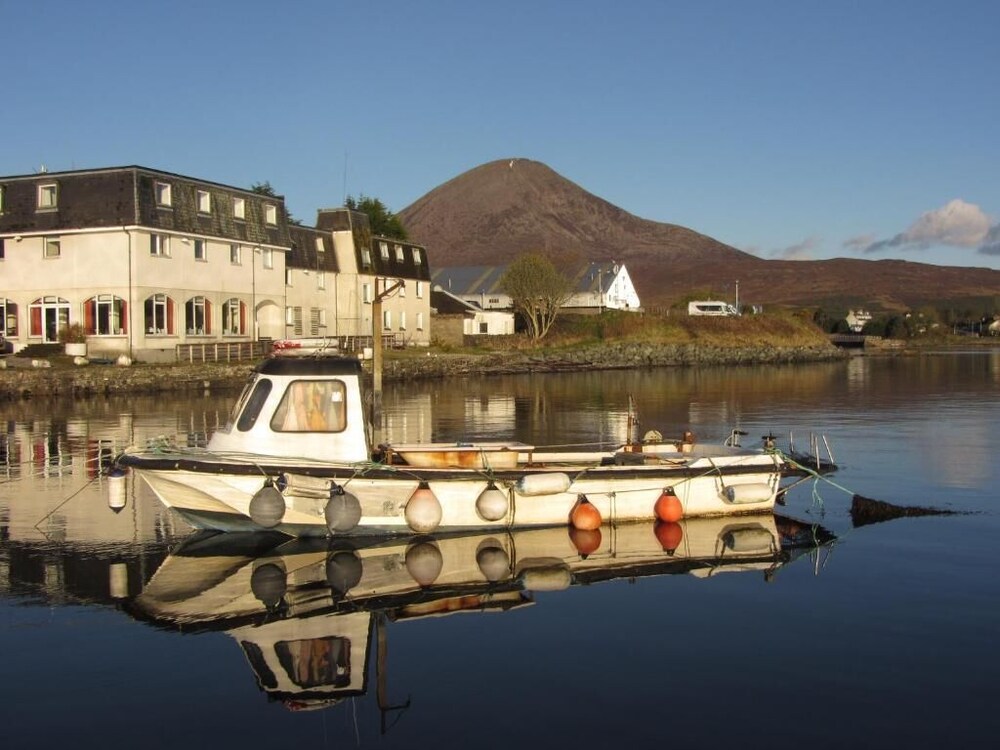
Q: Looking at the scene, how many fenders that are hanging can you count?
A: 10